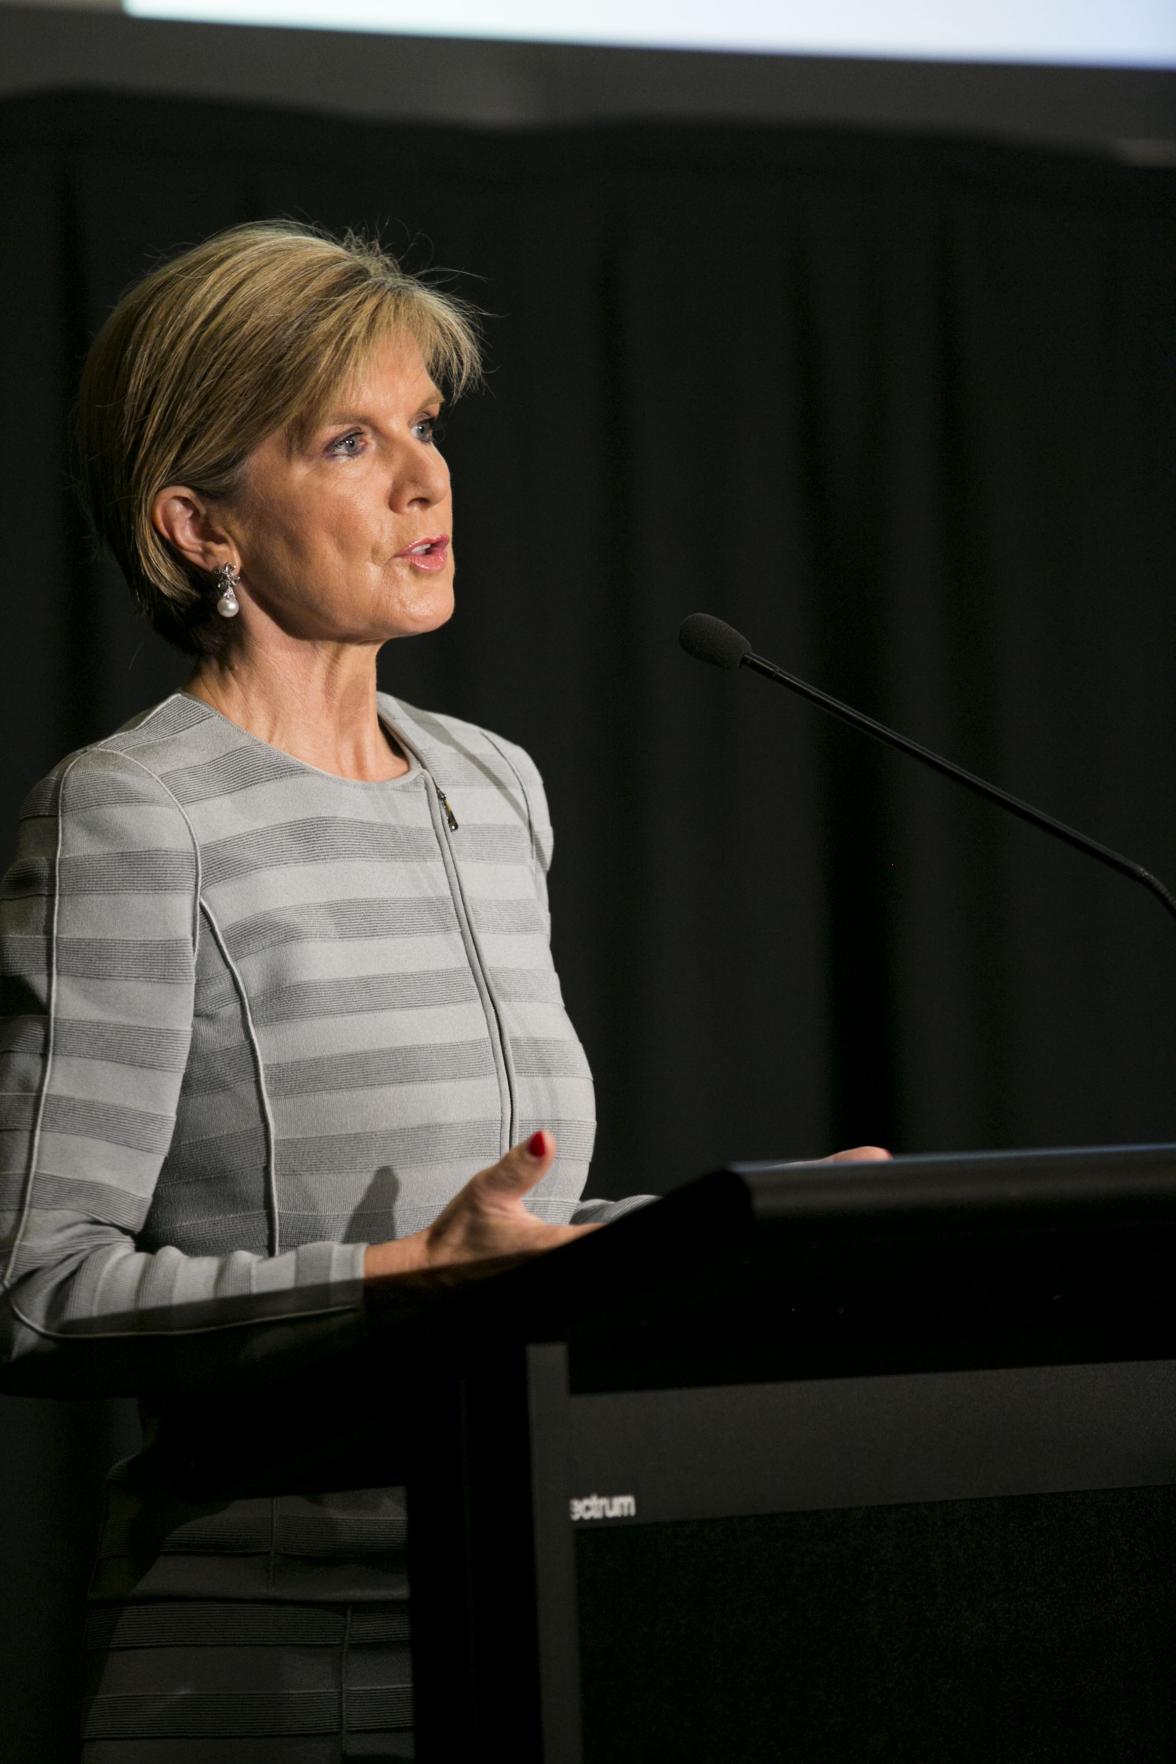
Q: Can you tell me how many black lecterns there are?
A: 1